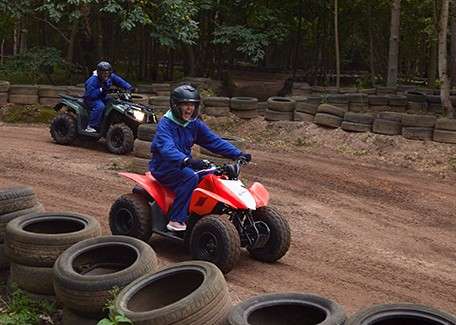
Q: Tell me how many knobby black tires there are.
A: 5